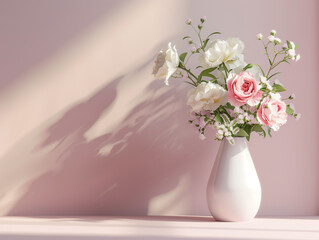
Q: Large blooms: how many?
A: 5